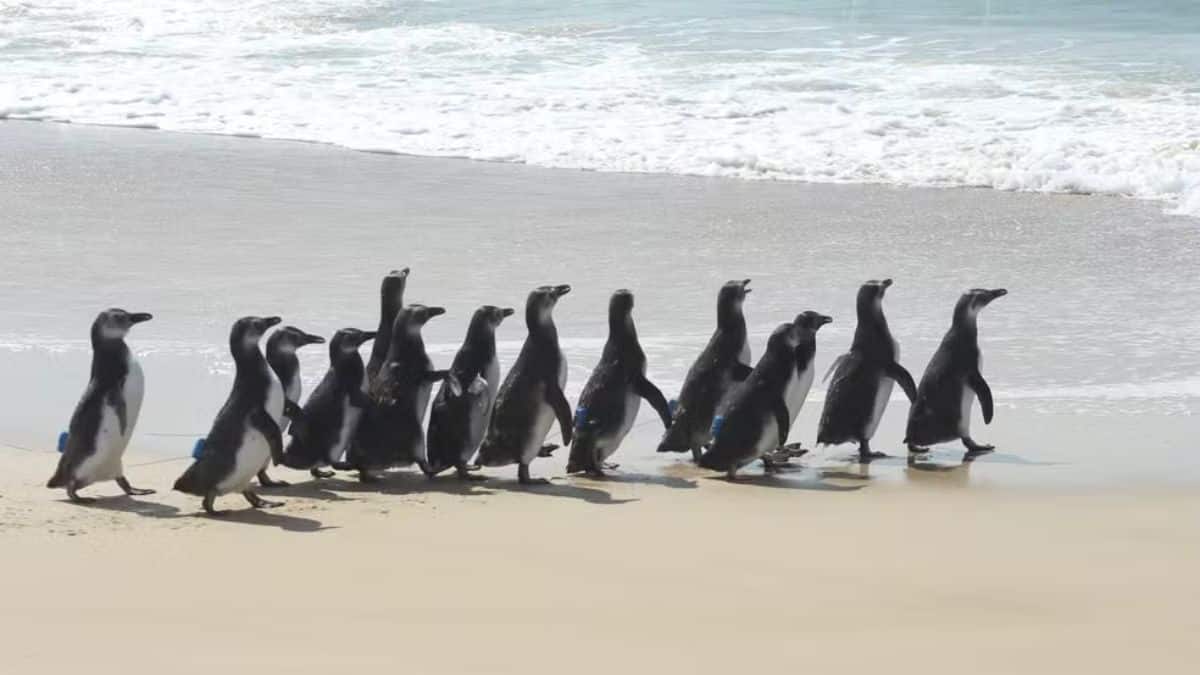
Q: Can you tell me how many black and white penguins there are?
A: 14